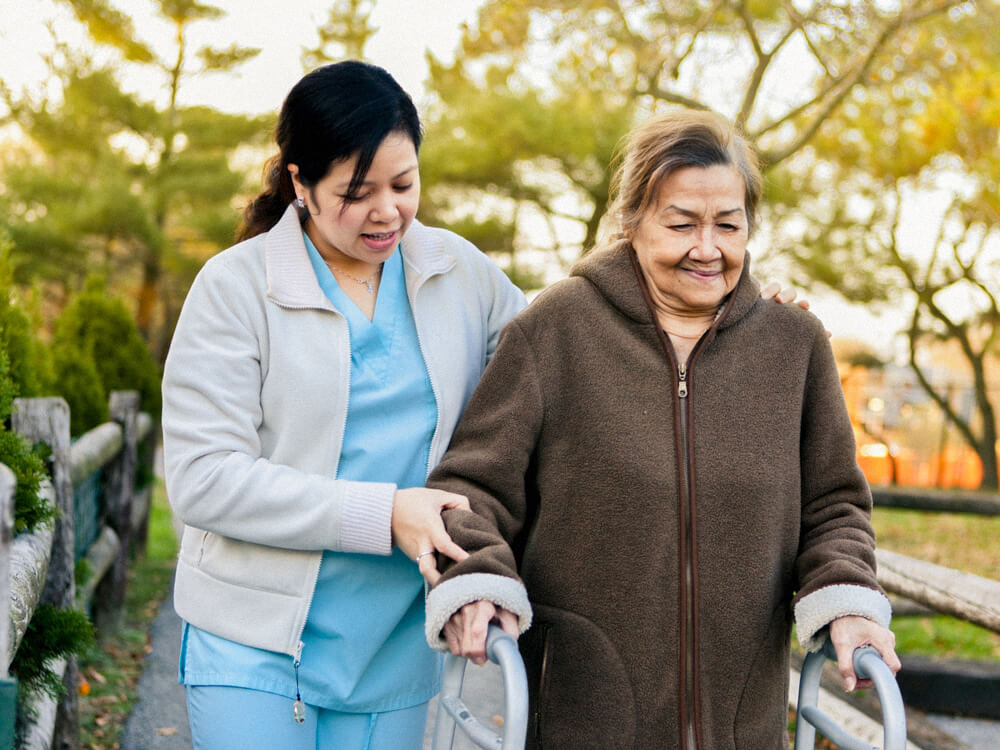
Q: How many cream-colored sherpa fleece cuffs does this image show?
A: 2